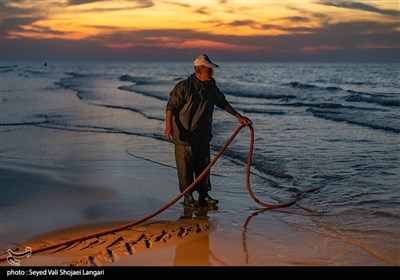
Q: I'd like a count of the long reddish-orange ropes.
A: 1